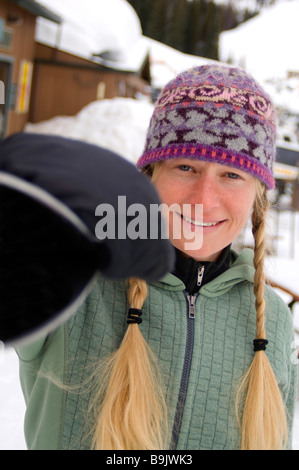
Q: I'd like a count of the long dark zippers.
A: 1